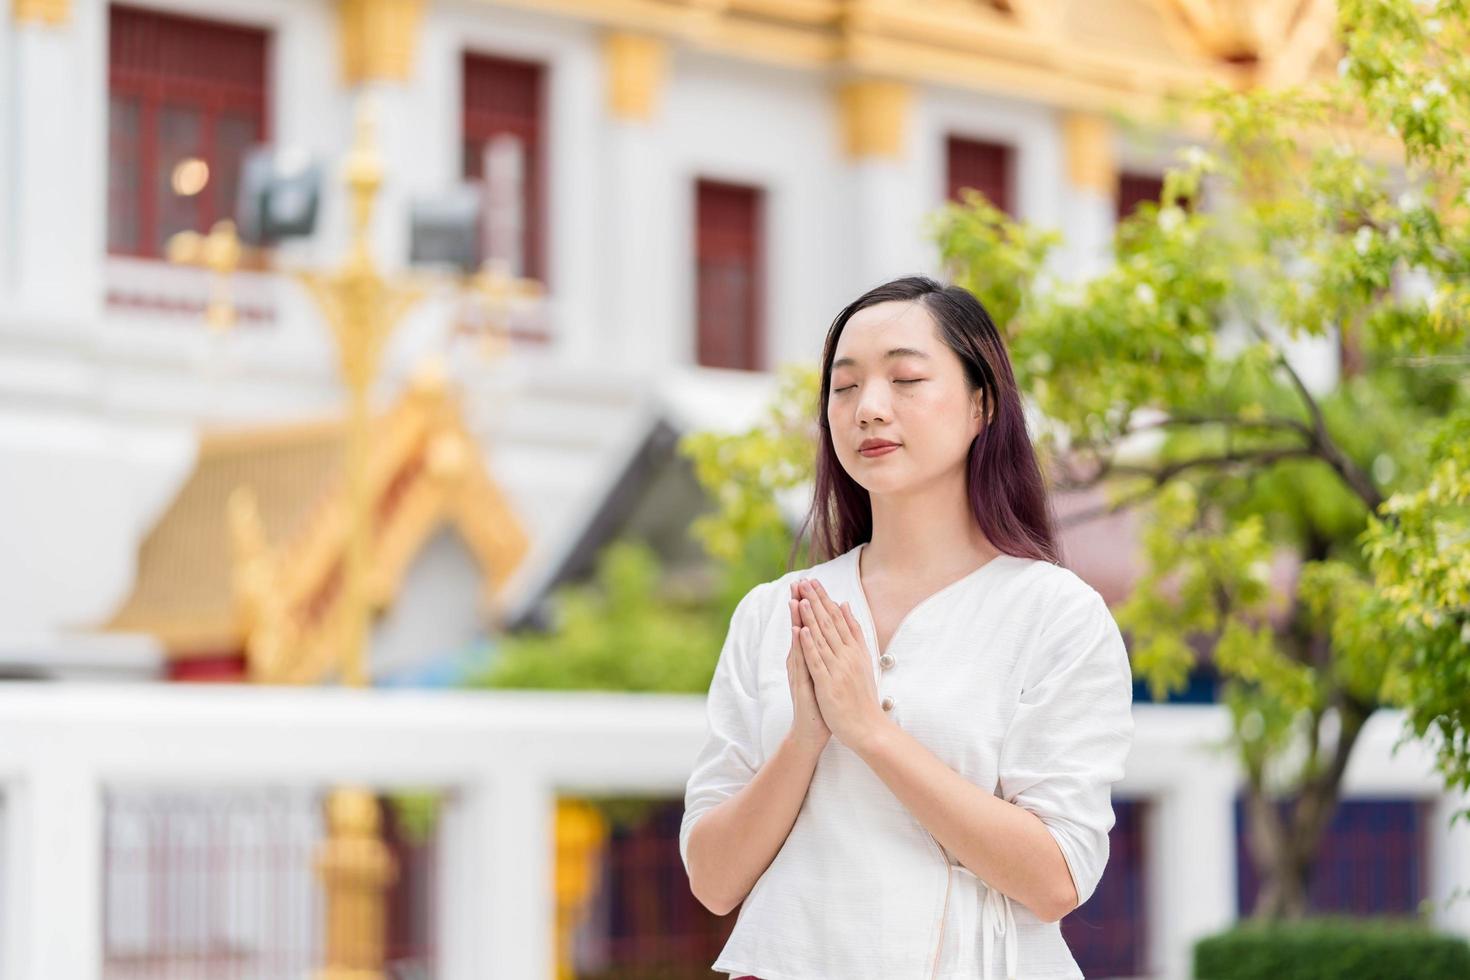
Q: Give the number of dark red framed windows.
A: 5